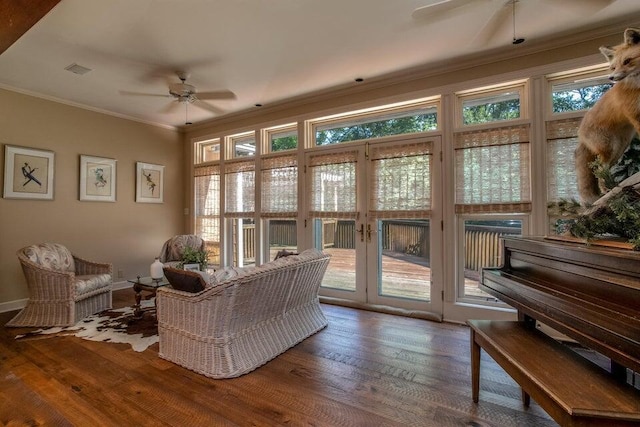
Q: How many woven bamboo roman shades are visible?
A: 7